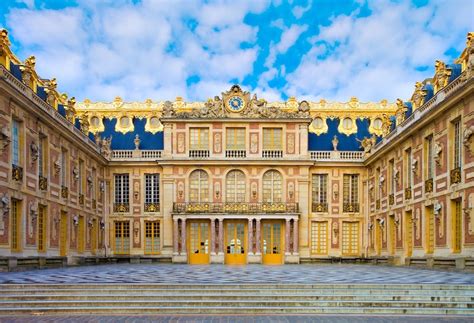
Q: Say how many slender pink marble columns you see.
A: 8